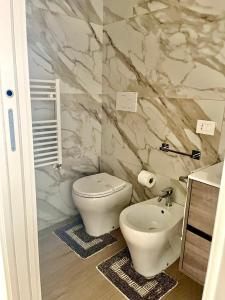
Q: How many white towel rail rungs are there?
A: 13